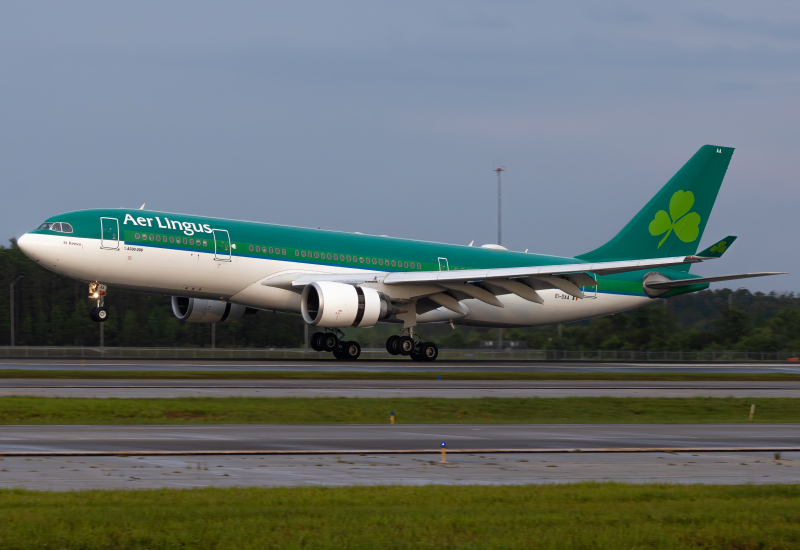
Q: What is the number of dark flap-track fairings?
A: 4